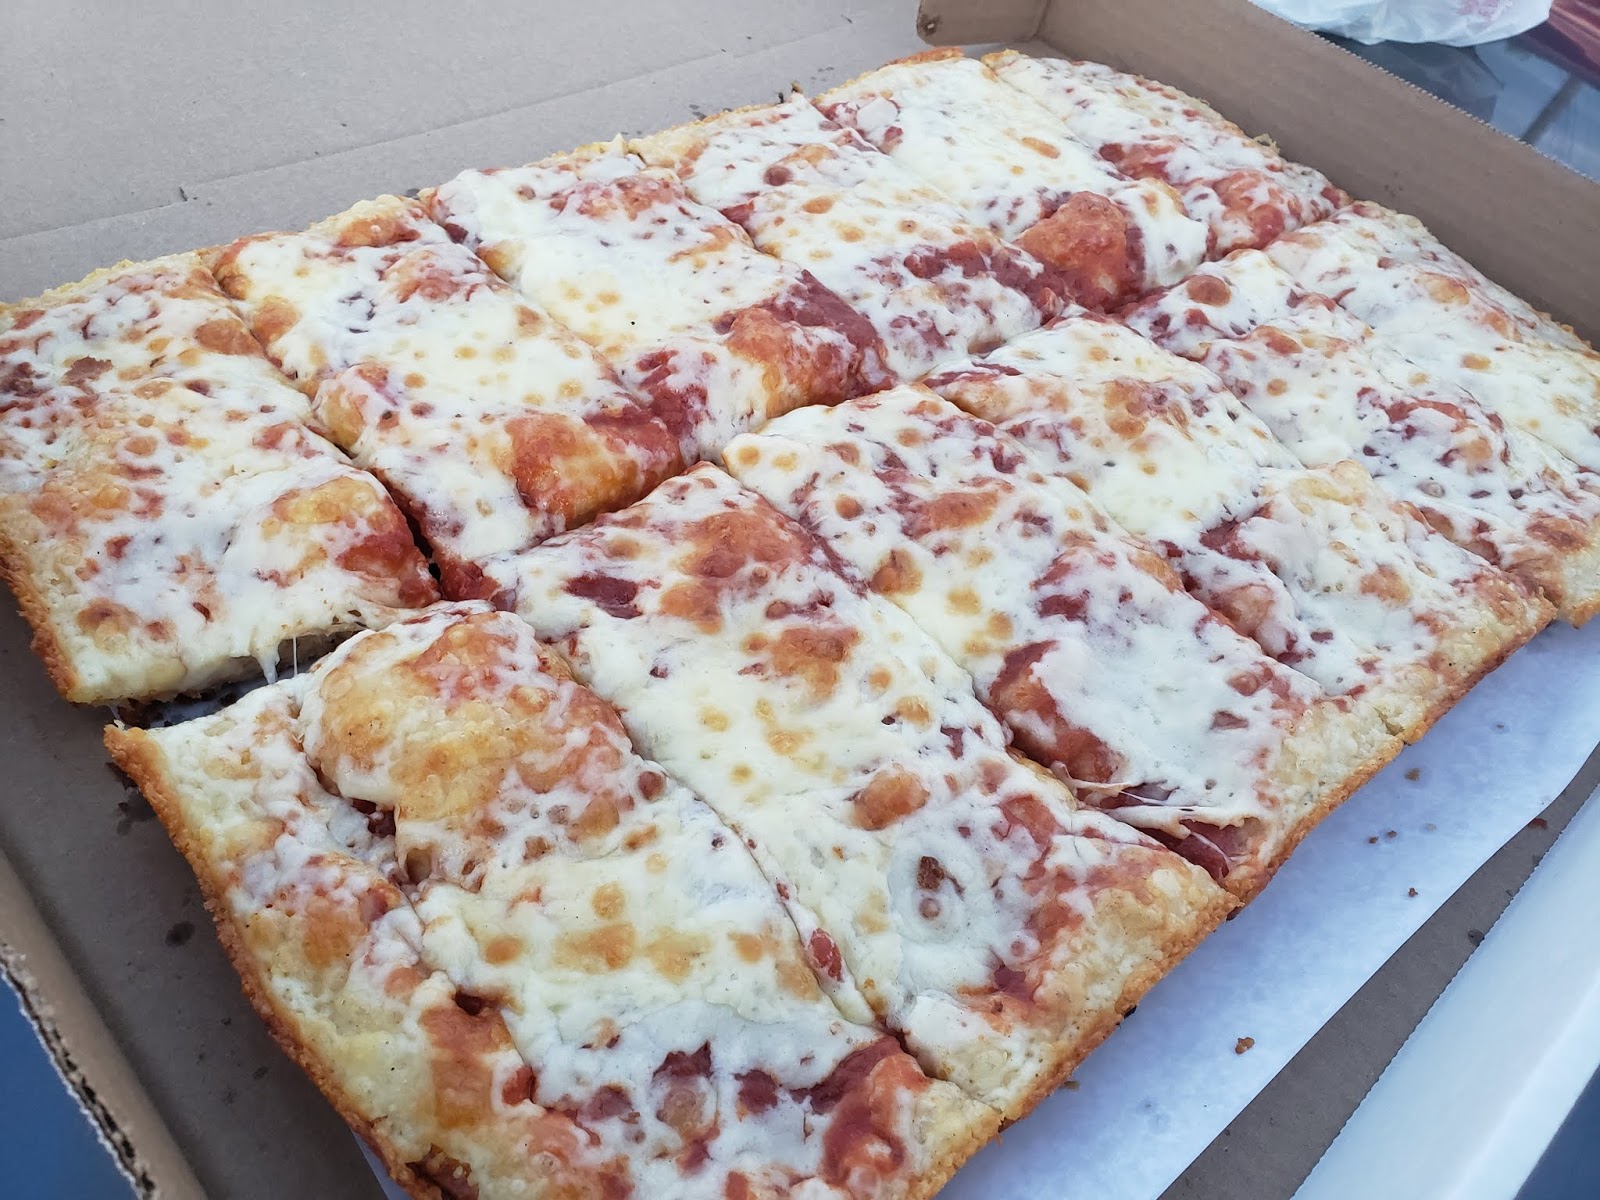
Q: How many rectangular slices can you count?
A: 12